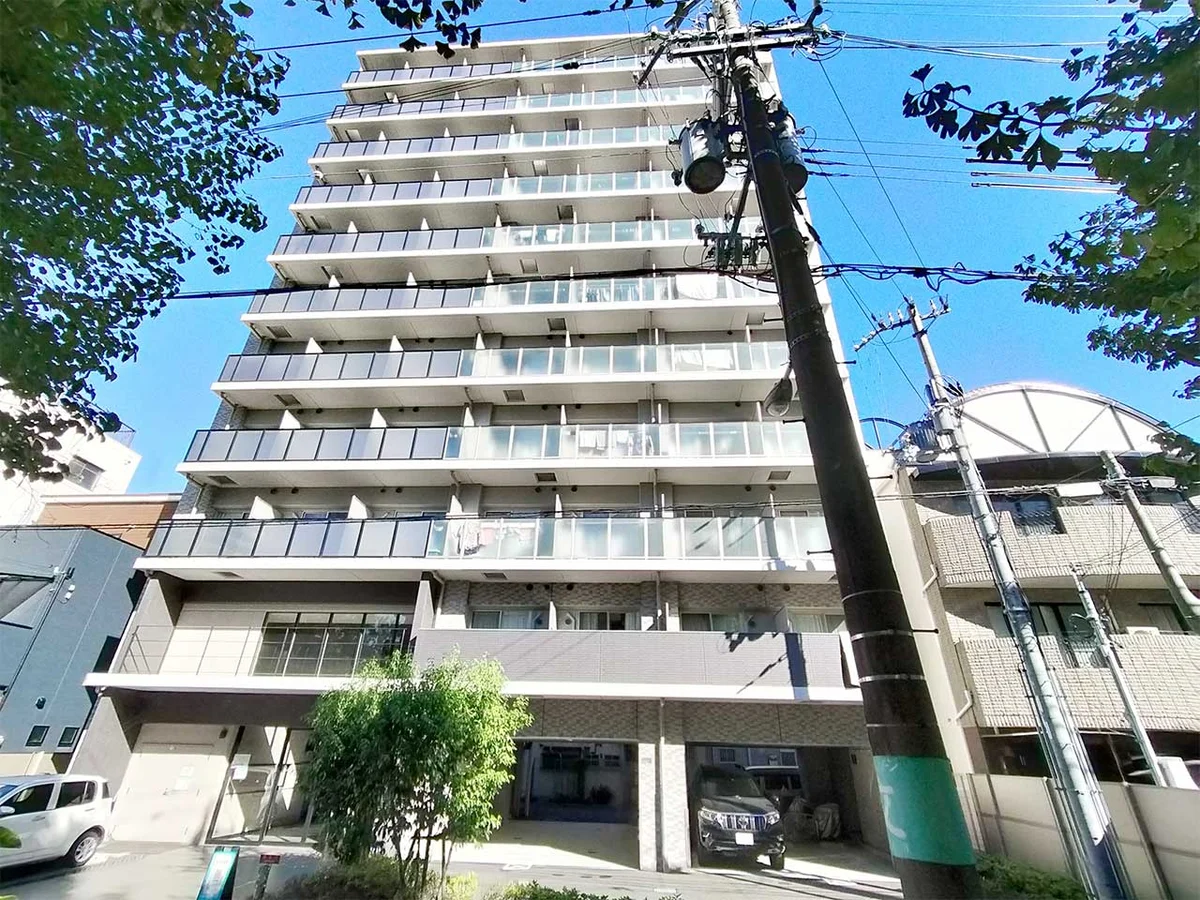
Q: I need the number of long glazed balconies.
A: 9